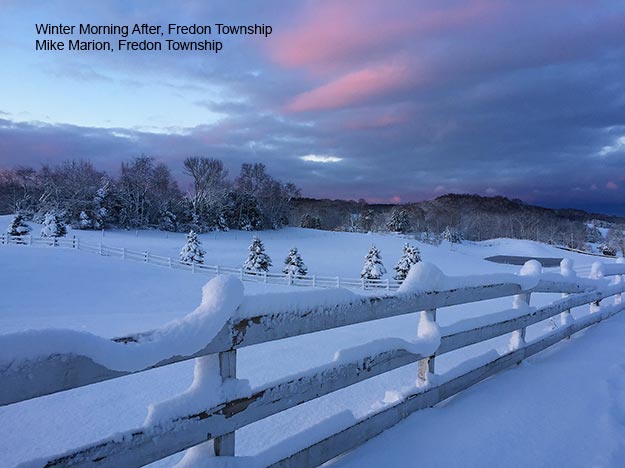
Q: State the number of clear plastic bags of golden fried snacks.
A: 0